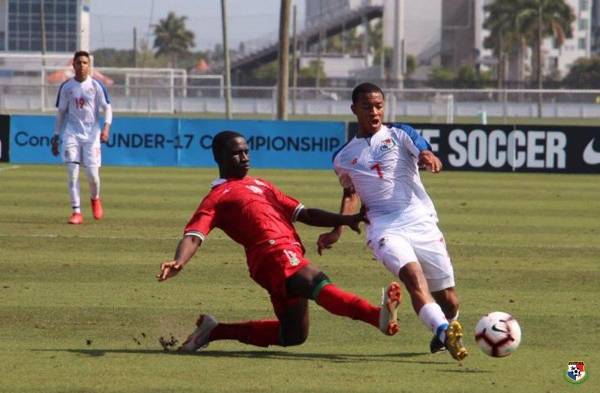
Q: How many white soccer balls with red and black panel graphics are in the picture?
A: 1